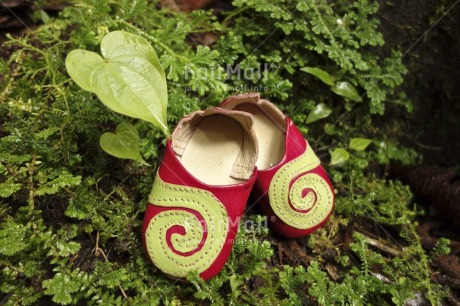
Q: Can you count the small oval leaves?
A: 5